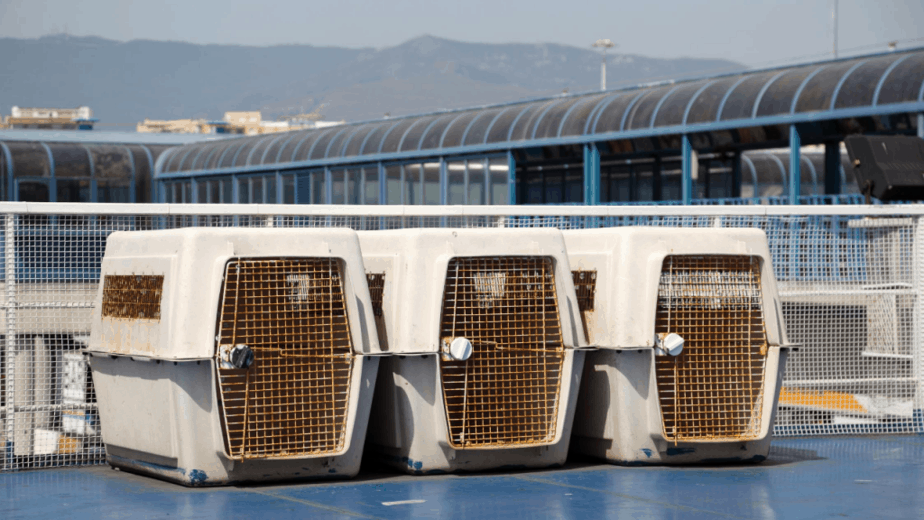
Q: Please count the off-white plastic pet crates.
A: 3